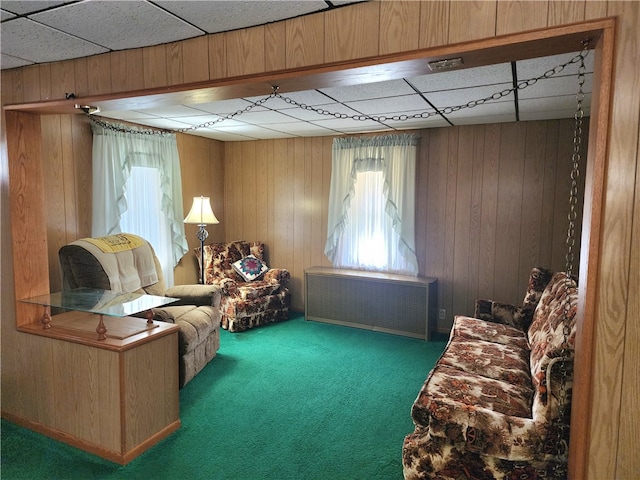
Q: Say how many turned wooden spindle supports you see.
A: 3